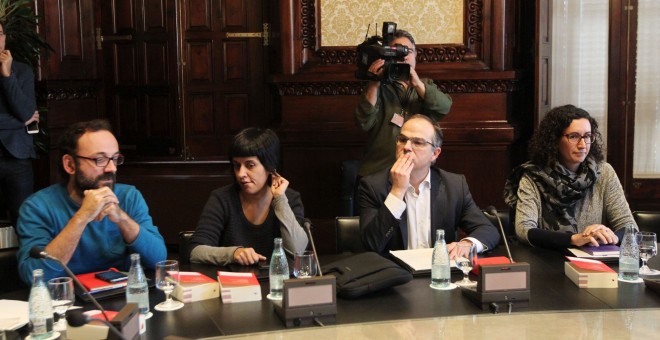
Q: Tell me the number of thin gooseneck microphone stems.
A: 4